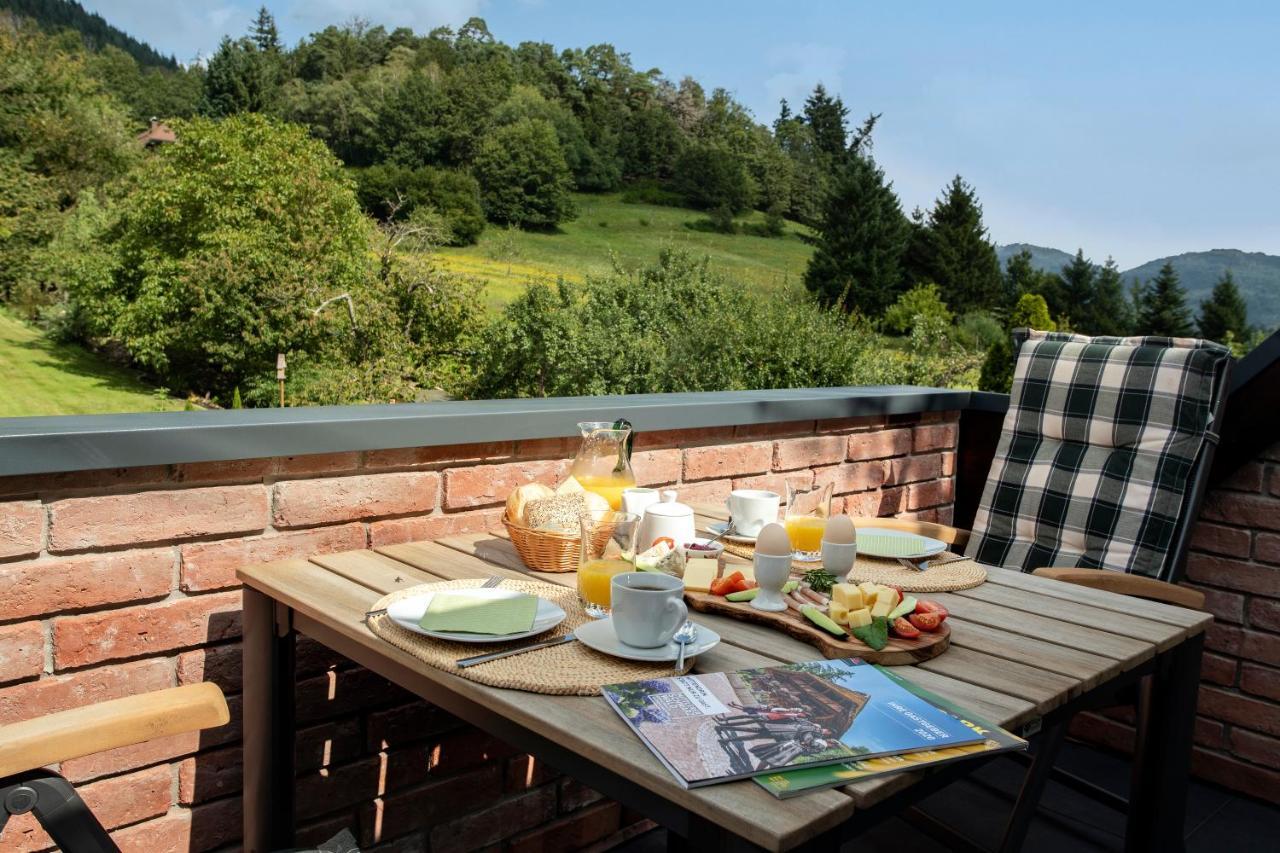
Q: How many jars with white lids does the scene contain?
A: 1